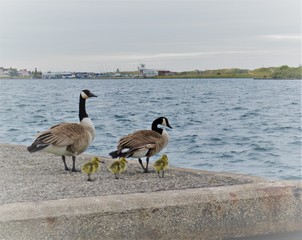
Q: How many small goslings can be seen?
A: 3